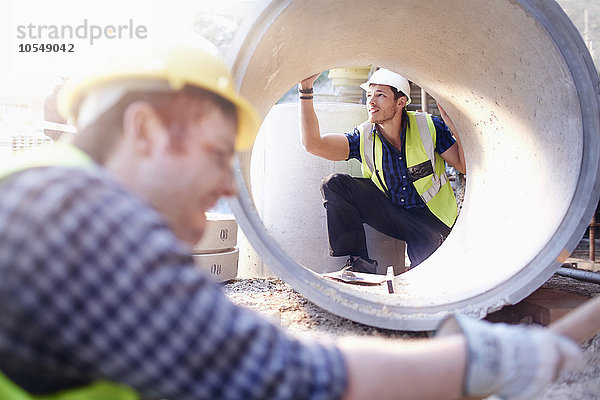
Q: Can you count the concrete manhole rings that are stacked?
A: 2